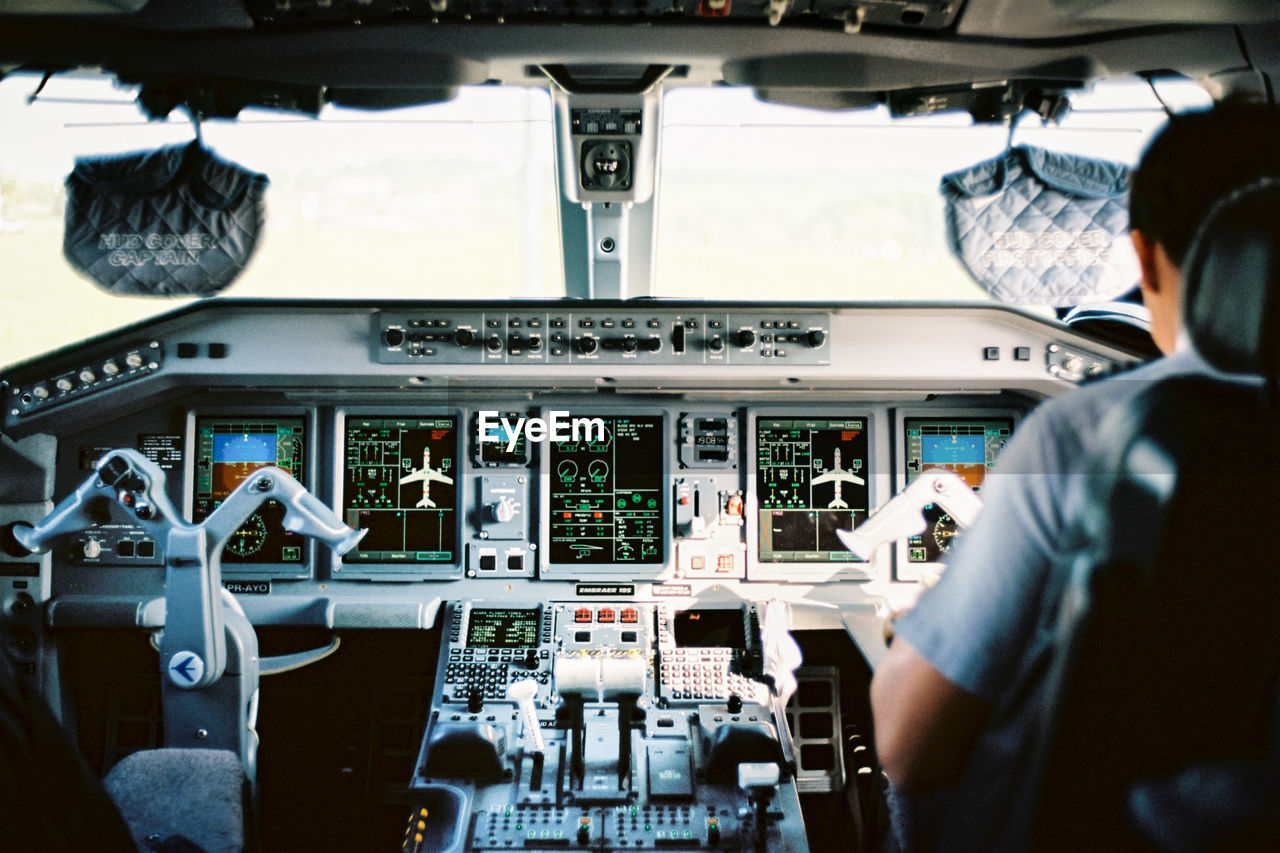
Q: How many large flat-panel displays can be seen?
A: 5